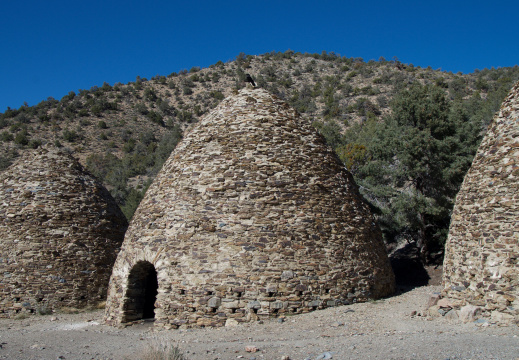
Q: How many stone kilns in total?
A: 3